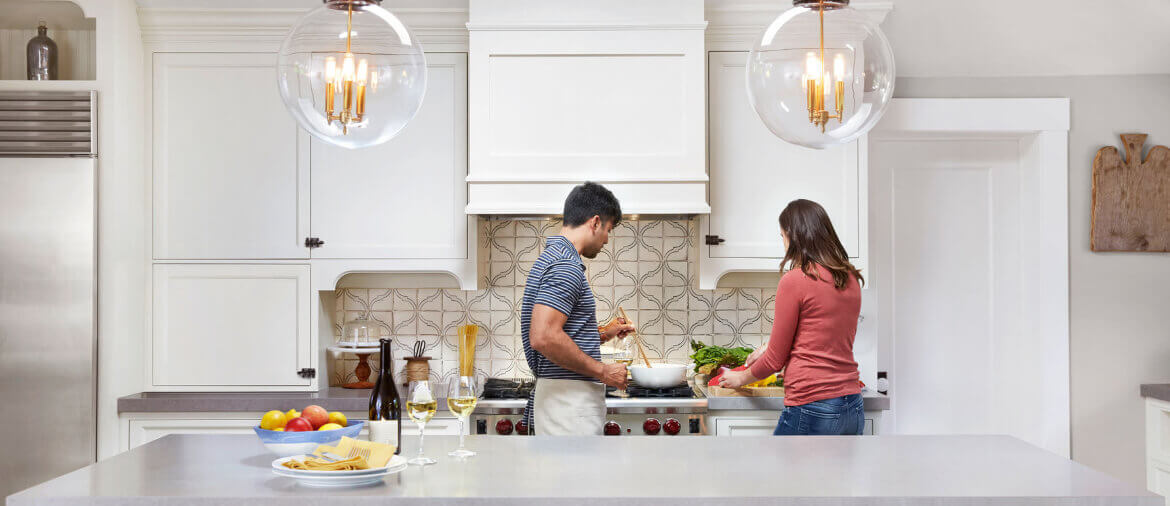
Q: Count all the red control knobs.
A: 5